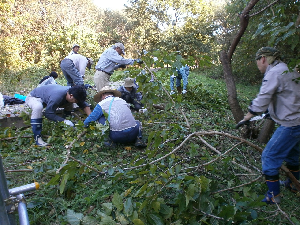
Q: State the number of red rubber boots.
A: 0